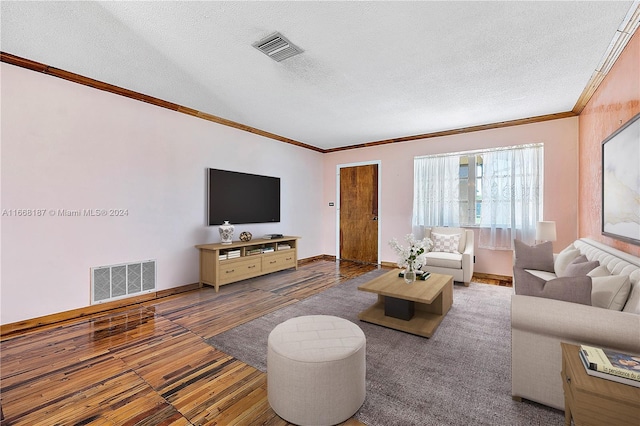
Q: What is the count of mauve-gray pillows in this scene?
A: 3